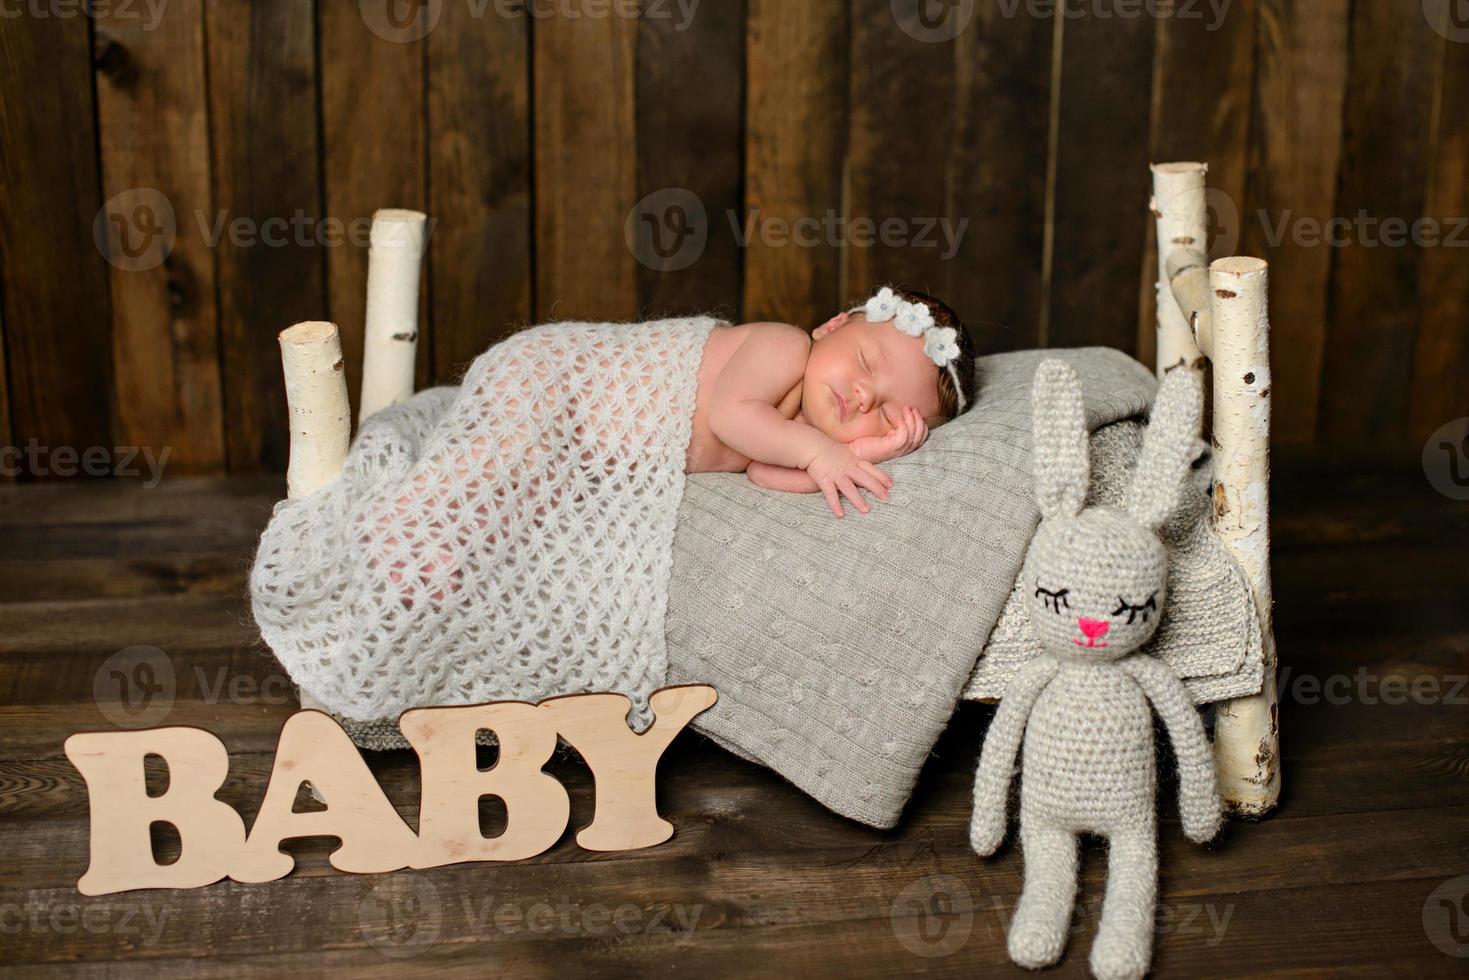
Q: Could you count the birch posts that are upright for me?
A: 4